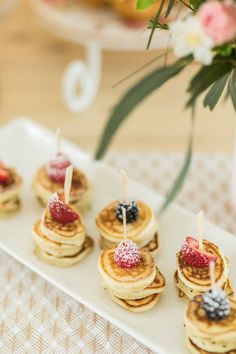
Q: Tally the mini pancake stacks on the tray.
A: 7